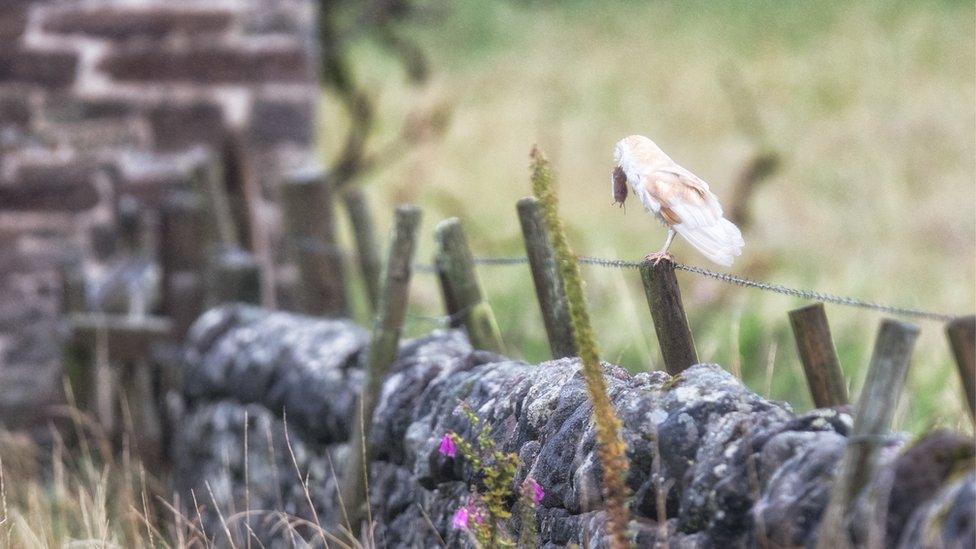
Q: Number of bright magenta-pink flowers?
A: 3